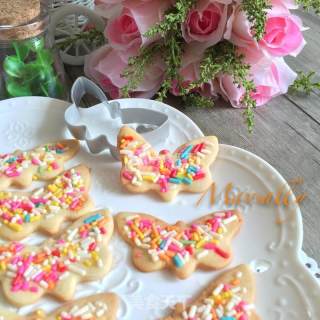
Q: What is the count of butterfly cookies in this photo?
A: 7